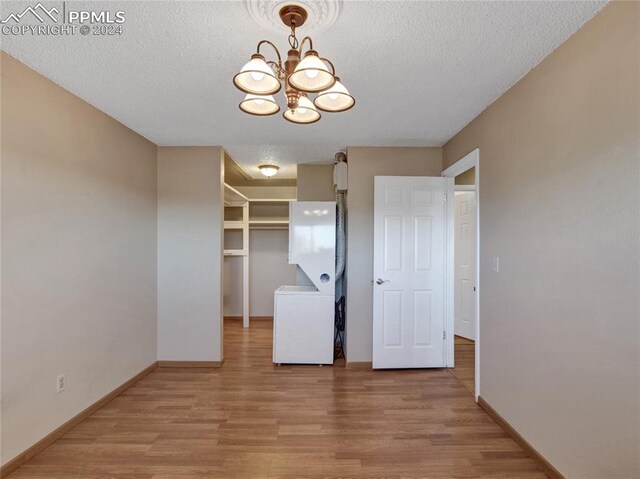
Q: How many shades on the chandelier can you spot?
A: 5